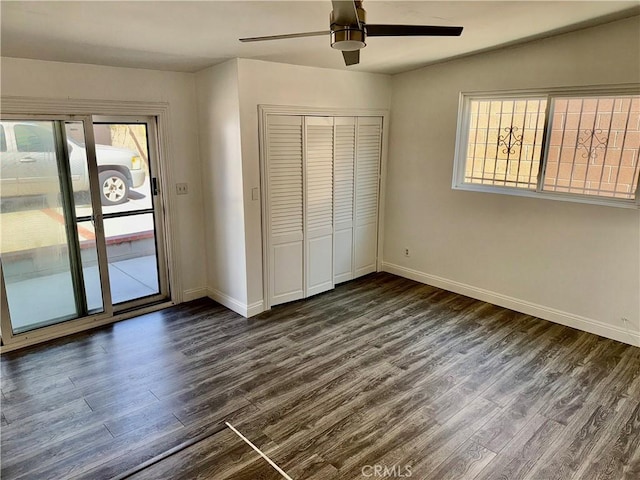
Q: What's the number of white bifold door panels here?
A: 4